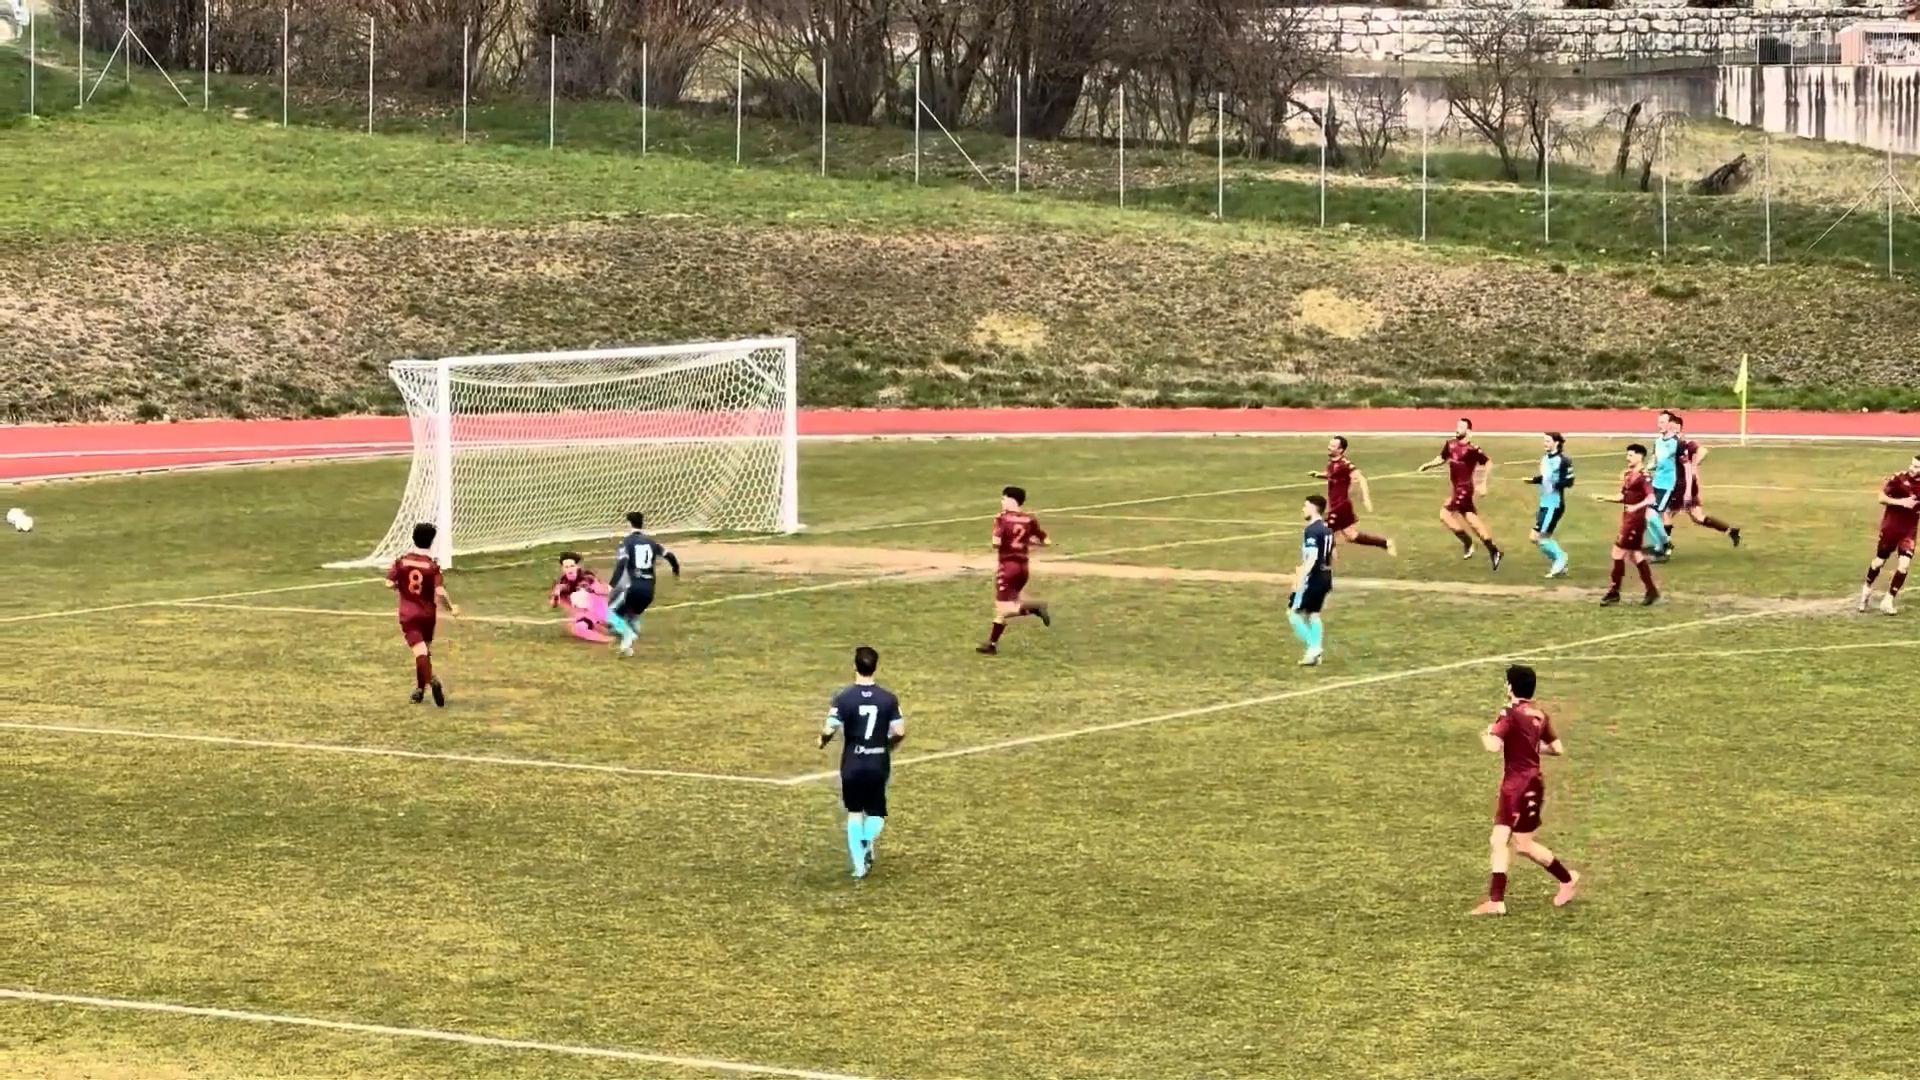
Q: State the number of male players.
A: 14